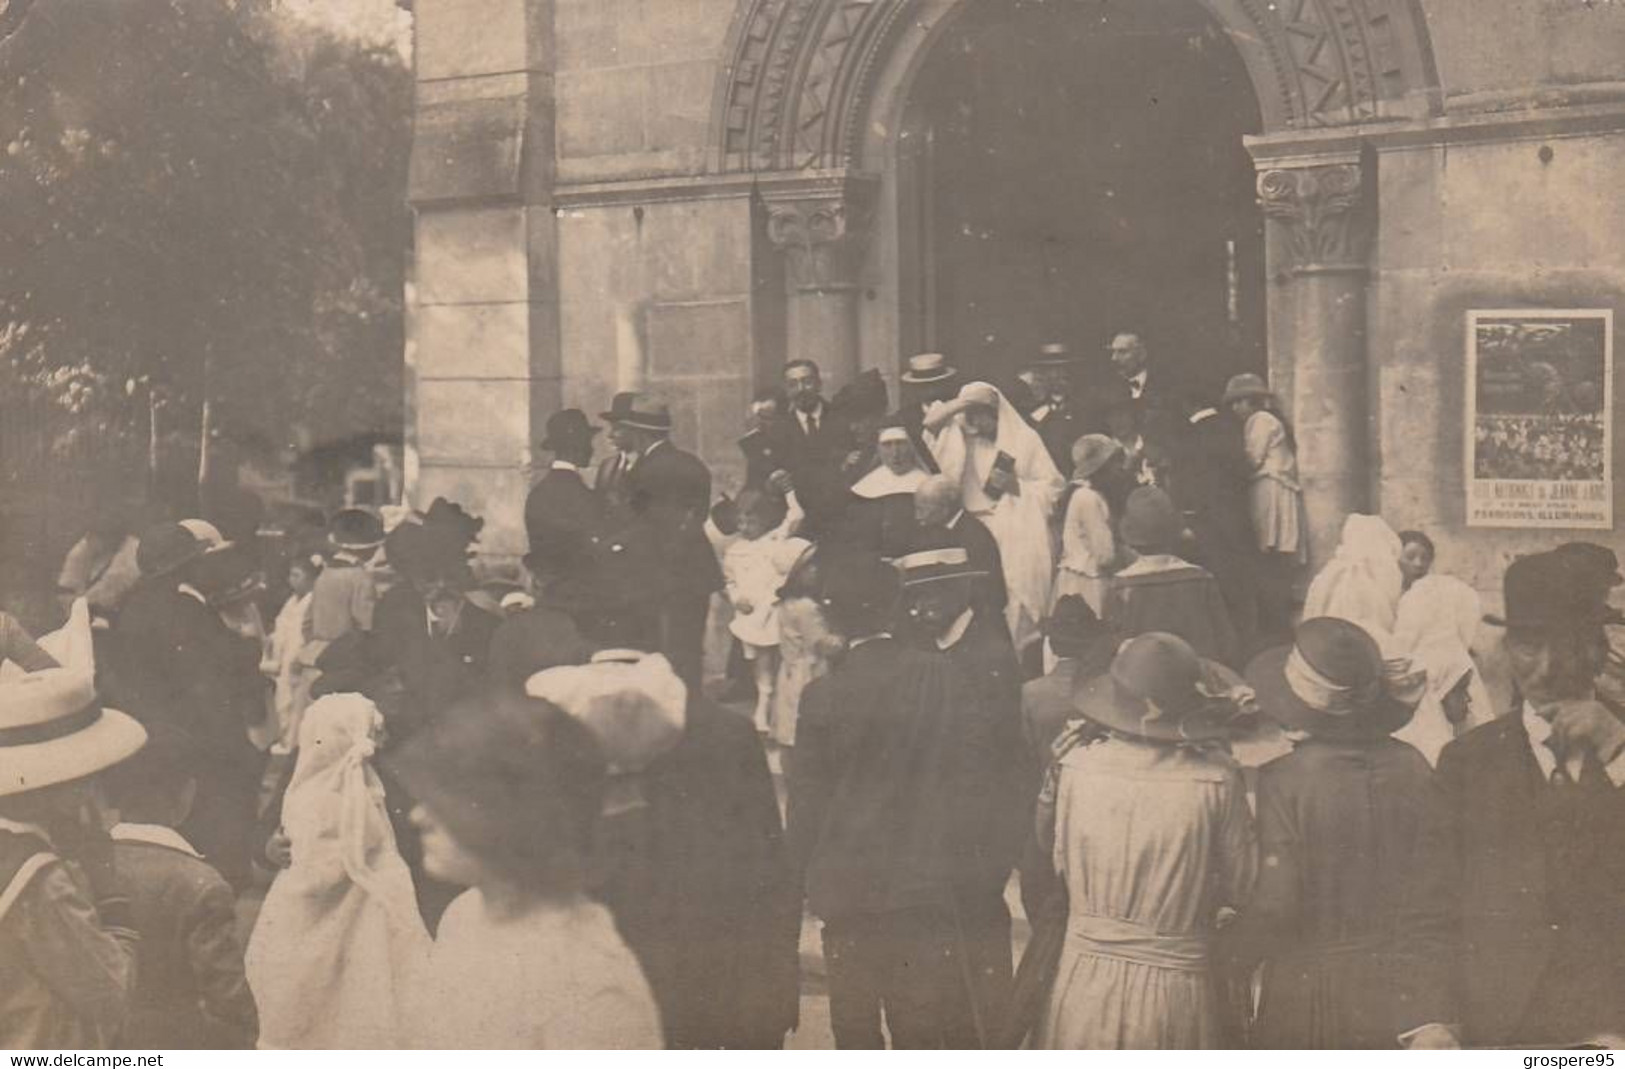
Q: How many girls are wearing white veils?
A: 4